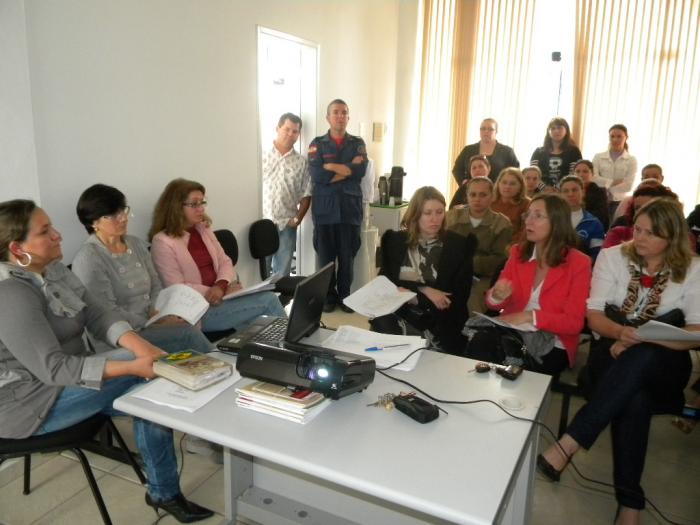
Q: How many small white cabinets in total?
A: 1